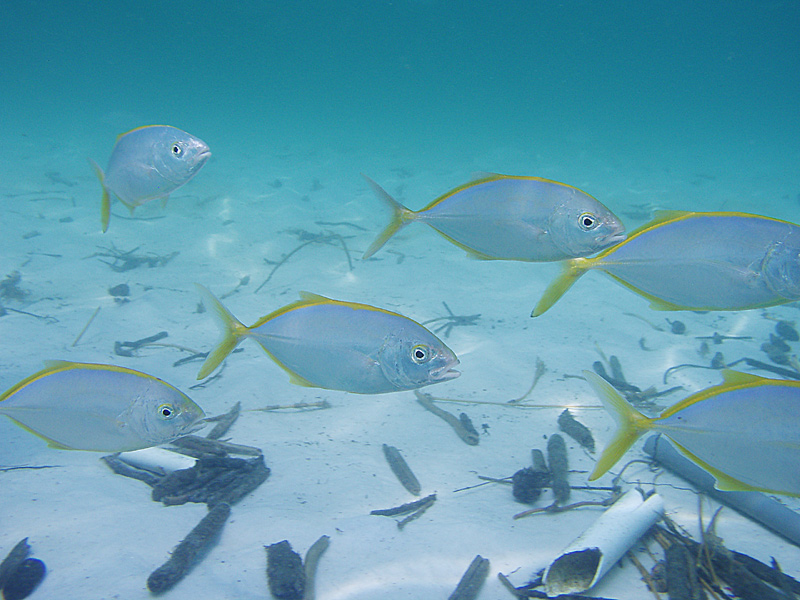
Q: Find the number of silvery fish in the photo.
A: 6